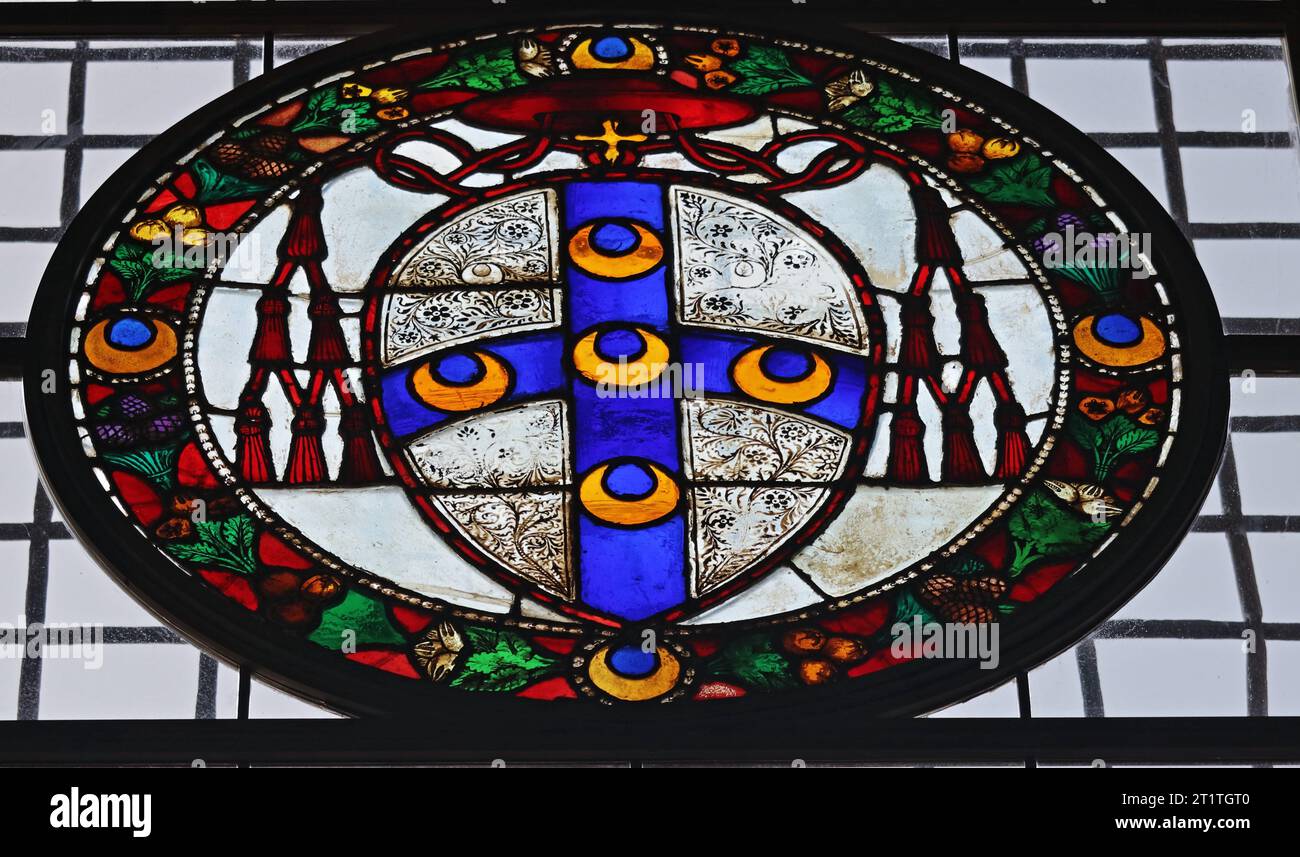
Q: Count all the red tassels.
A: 12